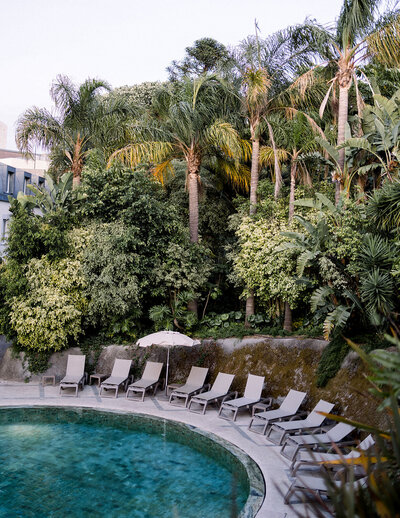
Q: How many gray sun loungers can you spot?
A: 11